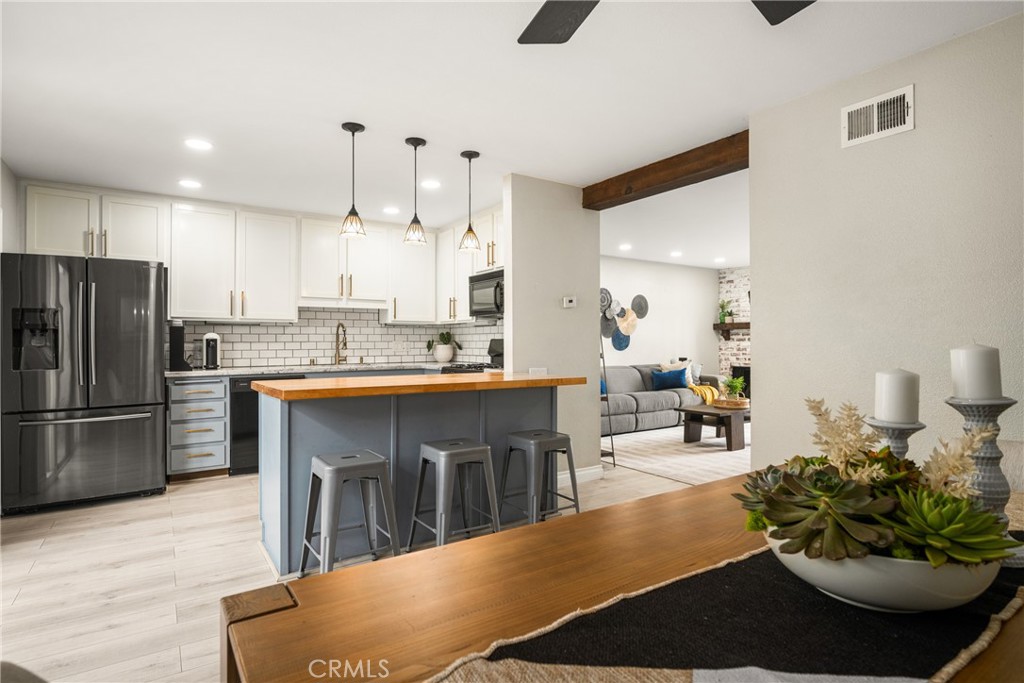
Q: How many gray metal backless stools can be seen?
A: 3